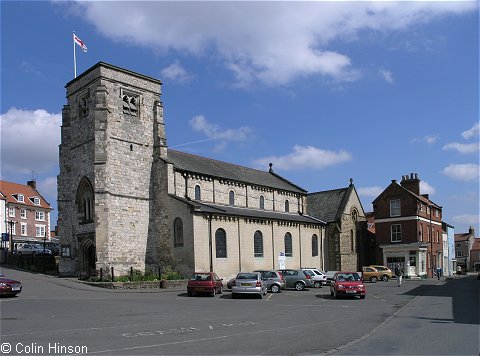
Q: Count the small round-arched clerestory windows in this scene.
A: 4